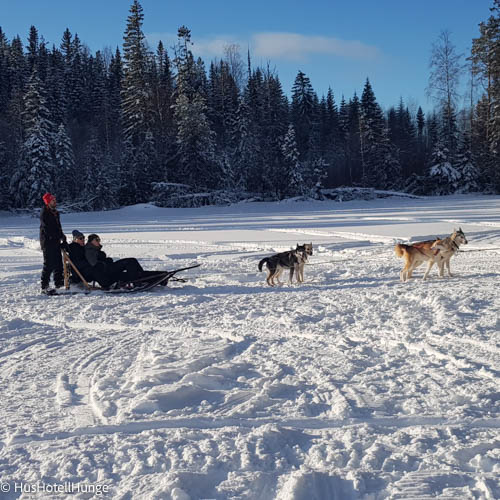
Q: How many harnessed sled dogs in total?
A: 4